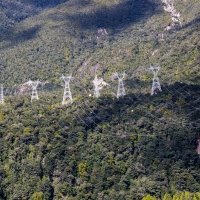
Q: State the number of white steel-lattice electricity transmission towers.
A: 6